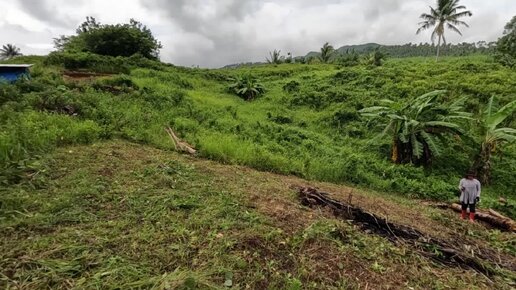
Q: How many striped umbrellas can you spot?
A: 0